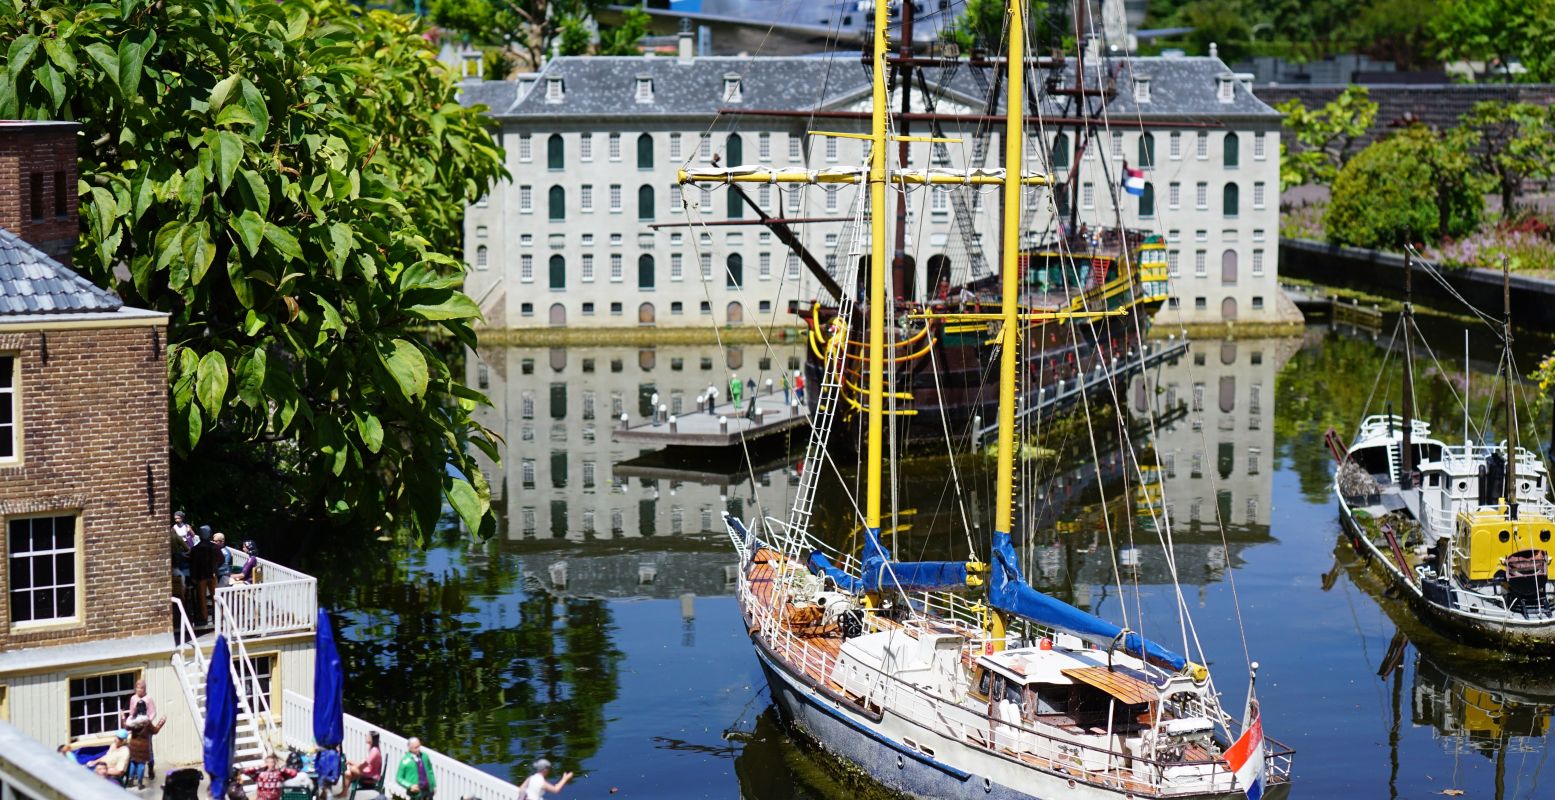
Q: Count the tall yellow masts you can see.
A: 2